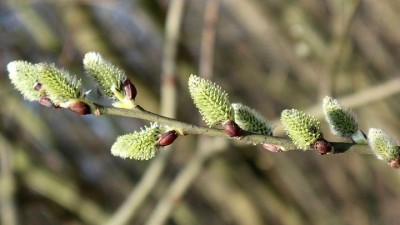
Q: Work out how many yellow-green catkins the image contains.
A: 9